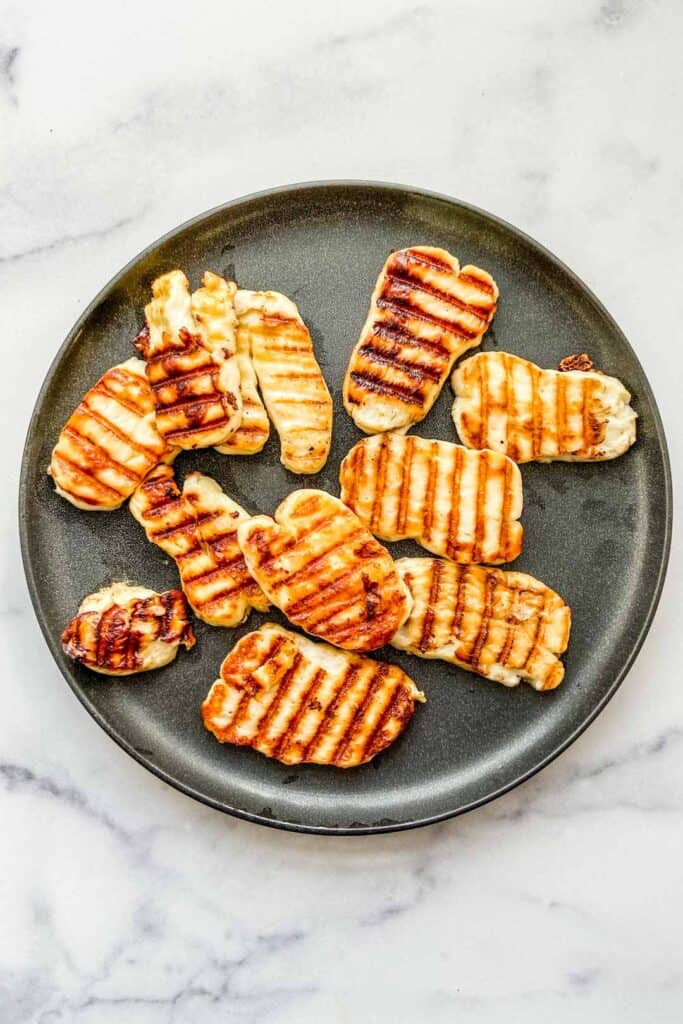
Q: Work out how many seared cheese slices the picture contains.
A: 12